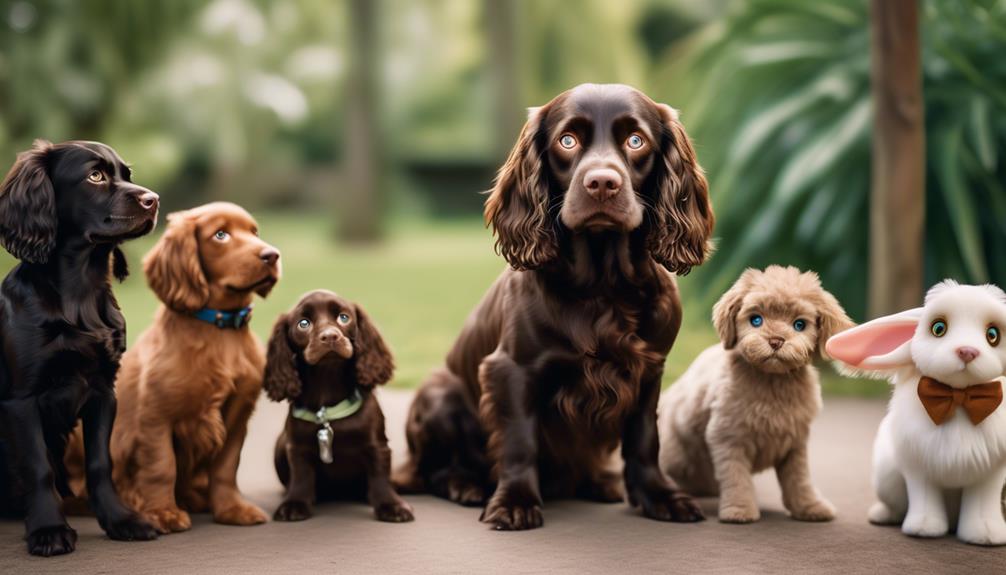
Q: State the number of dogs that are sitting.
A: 5